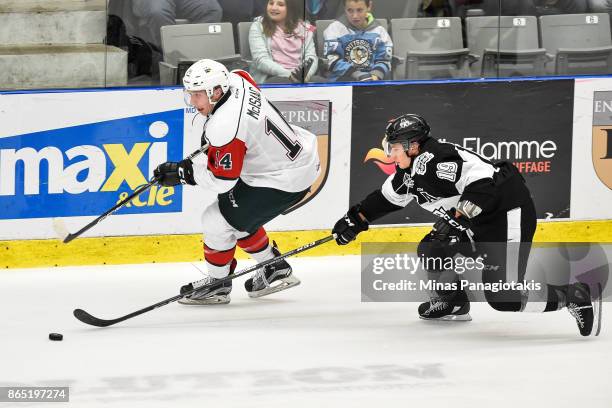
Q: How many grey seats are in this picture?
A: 6